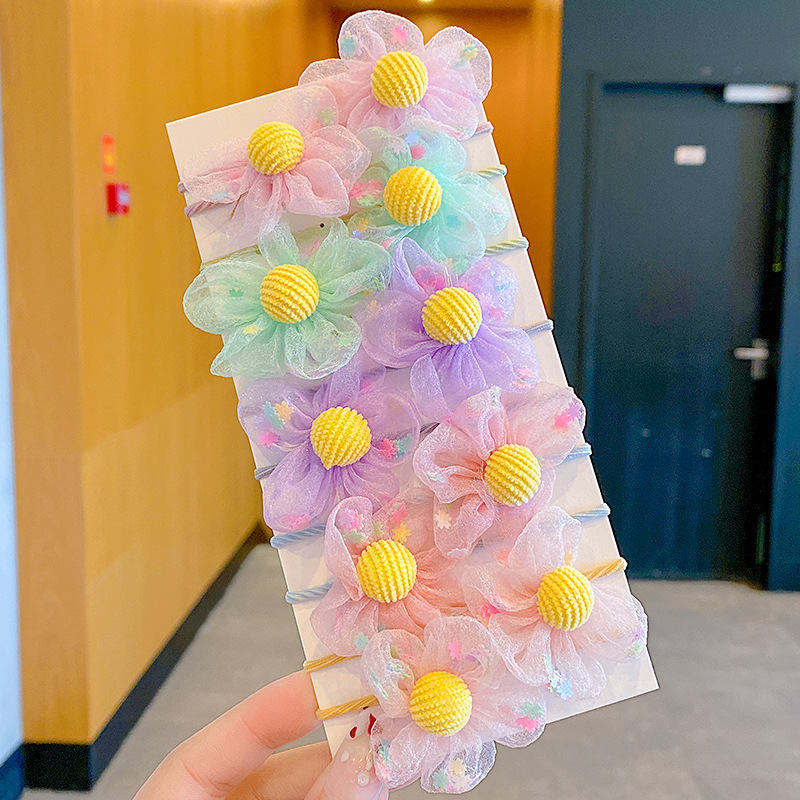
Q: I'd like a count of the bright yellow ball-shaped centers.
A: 10